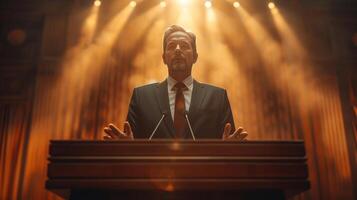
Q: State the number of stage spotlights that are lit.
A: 7